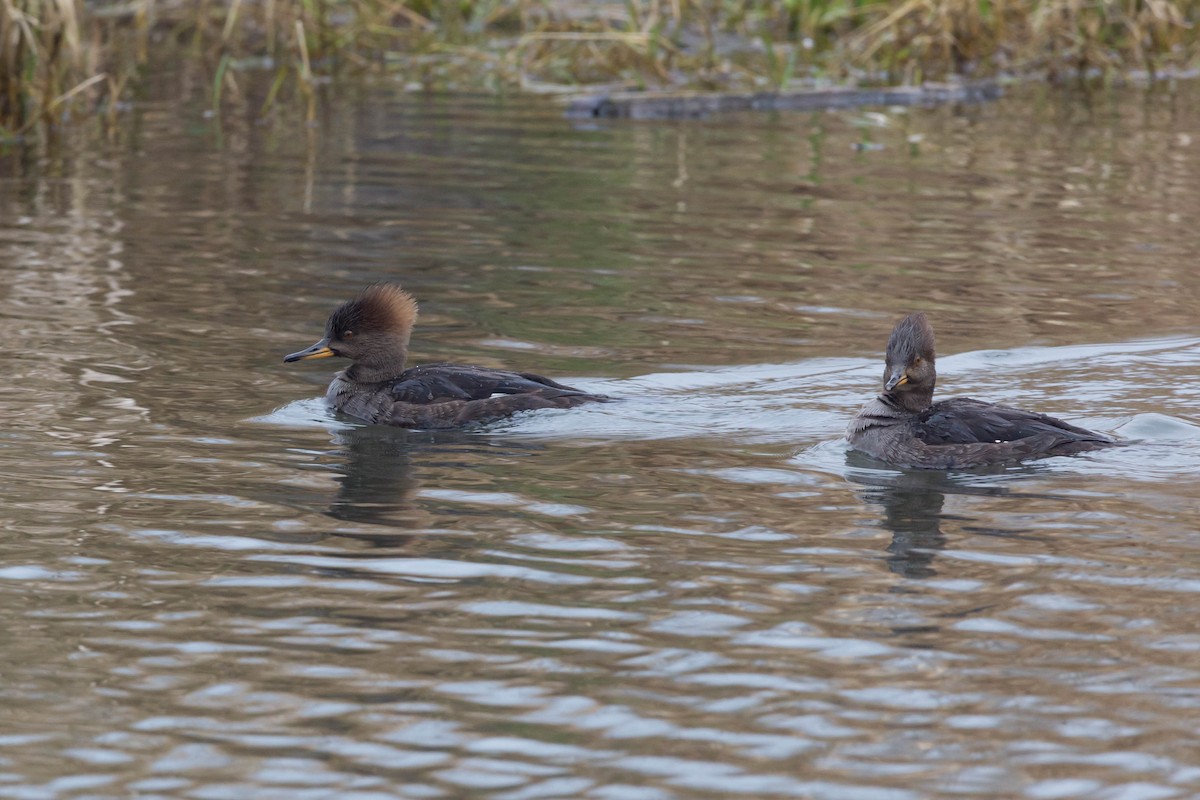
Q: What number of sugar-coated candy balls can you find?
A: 0